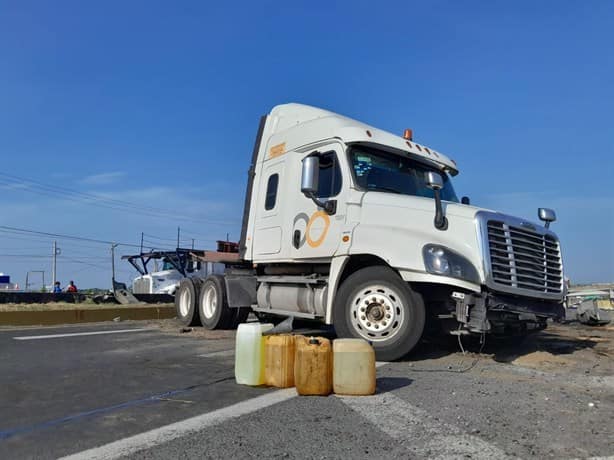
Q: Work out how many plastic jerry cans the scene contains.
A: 4